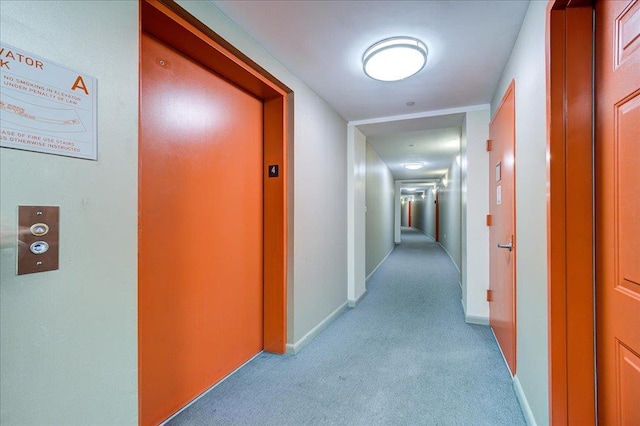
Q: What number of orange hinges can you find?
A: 3